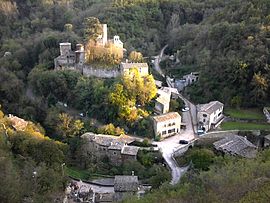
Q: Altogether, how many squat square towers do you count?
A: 2